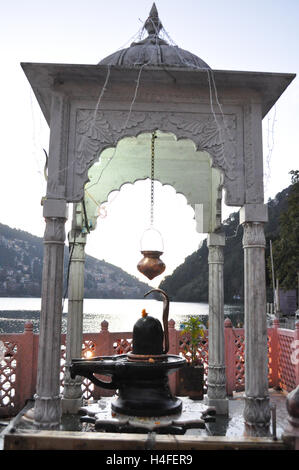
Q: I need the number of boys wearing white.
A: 0